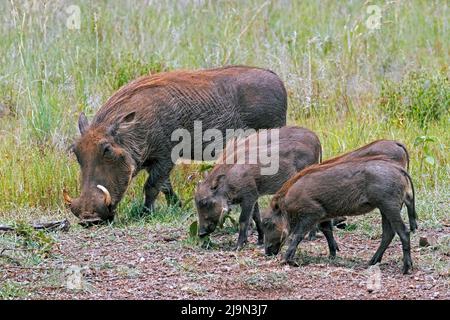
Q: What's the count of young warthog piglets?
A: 3